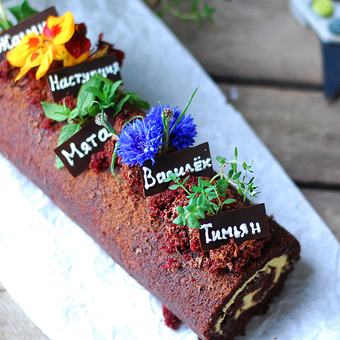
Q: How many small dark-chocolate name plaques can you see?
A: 5